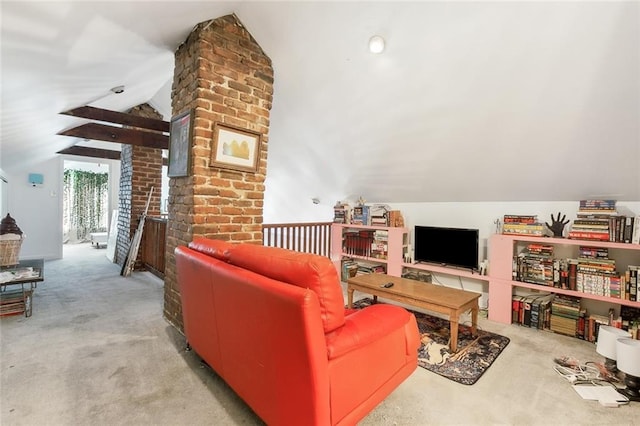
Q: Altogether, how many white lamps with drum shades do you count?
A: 2